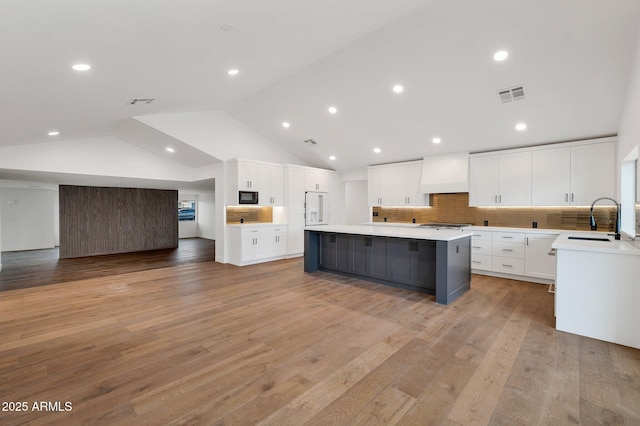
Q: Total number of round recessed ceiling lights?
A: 12